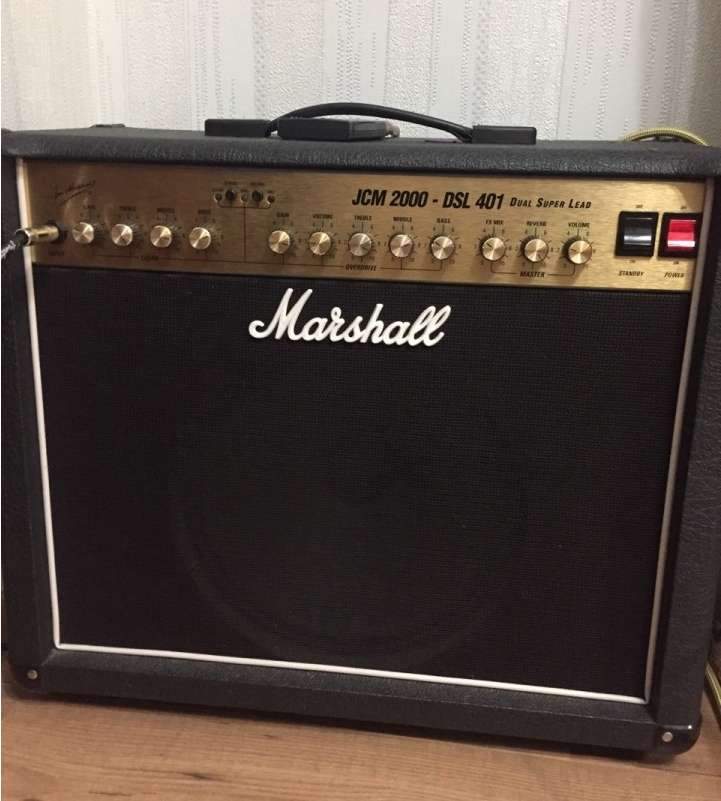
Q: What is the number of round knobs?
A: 12